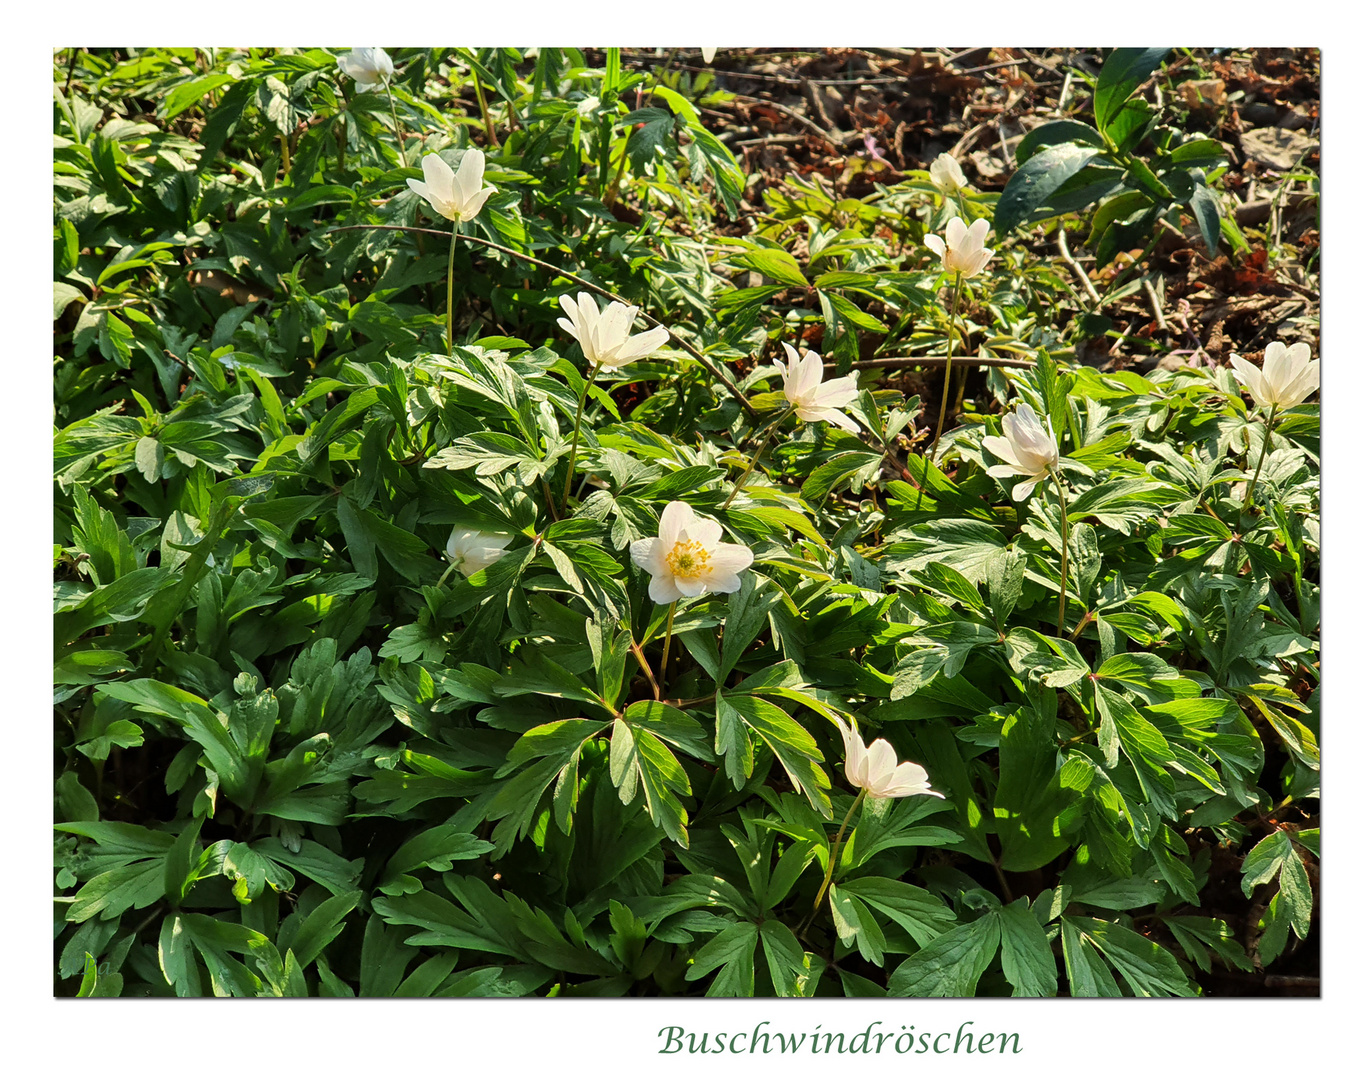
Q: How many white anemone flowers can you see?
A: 11